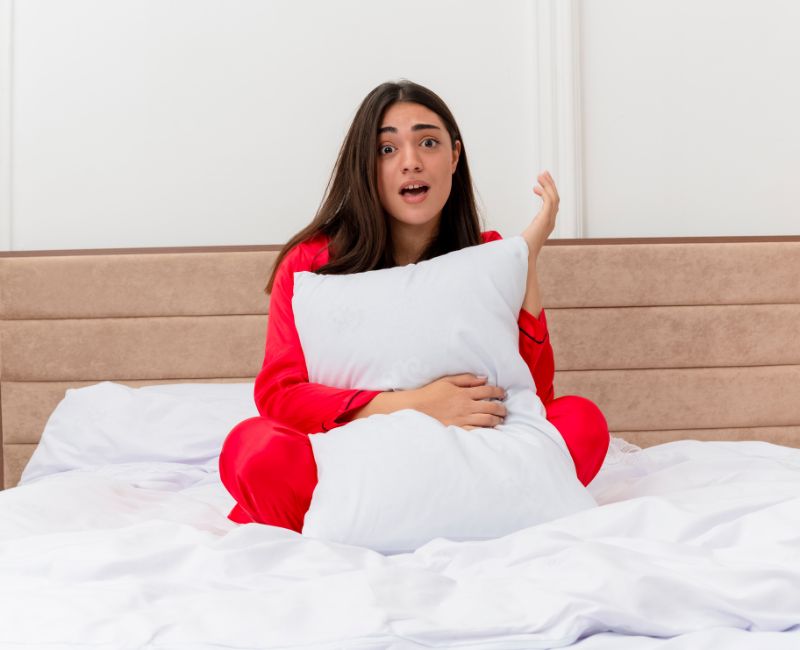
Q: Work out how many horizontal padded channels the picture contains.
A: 4